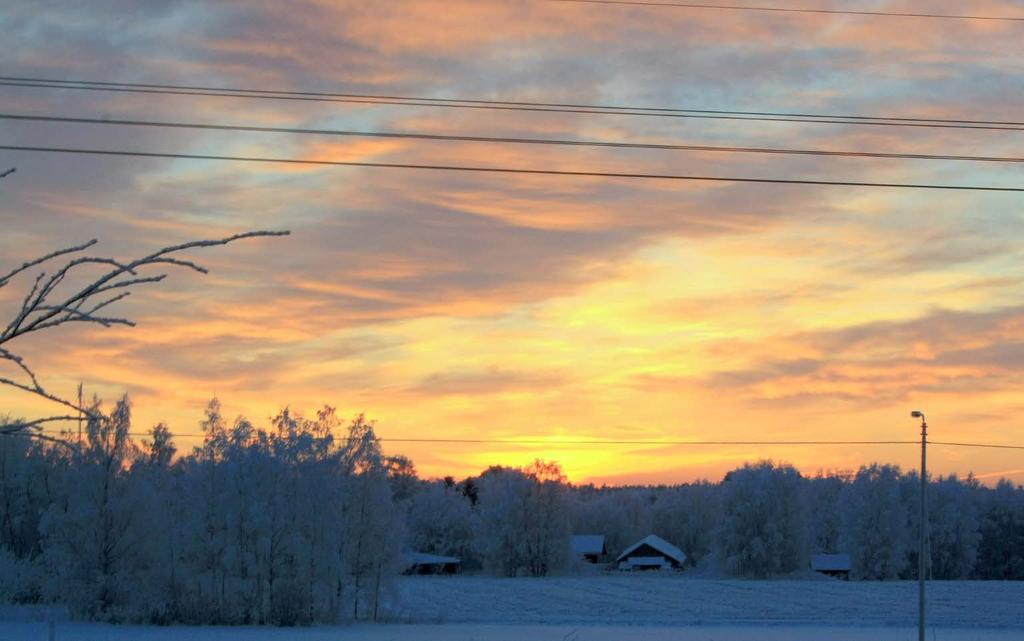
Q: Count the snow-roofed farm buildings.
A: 4